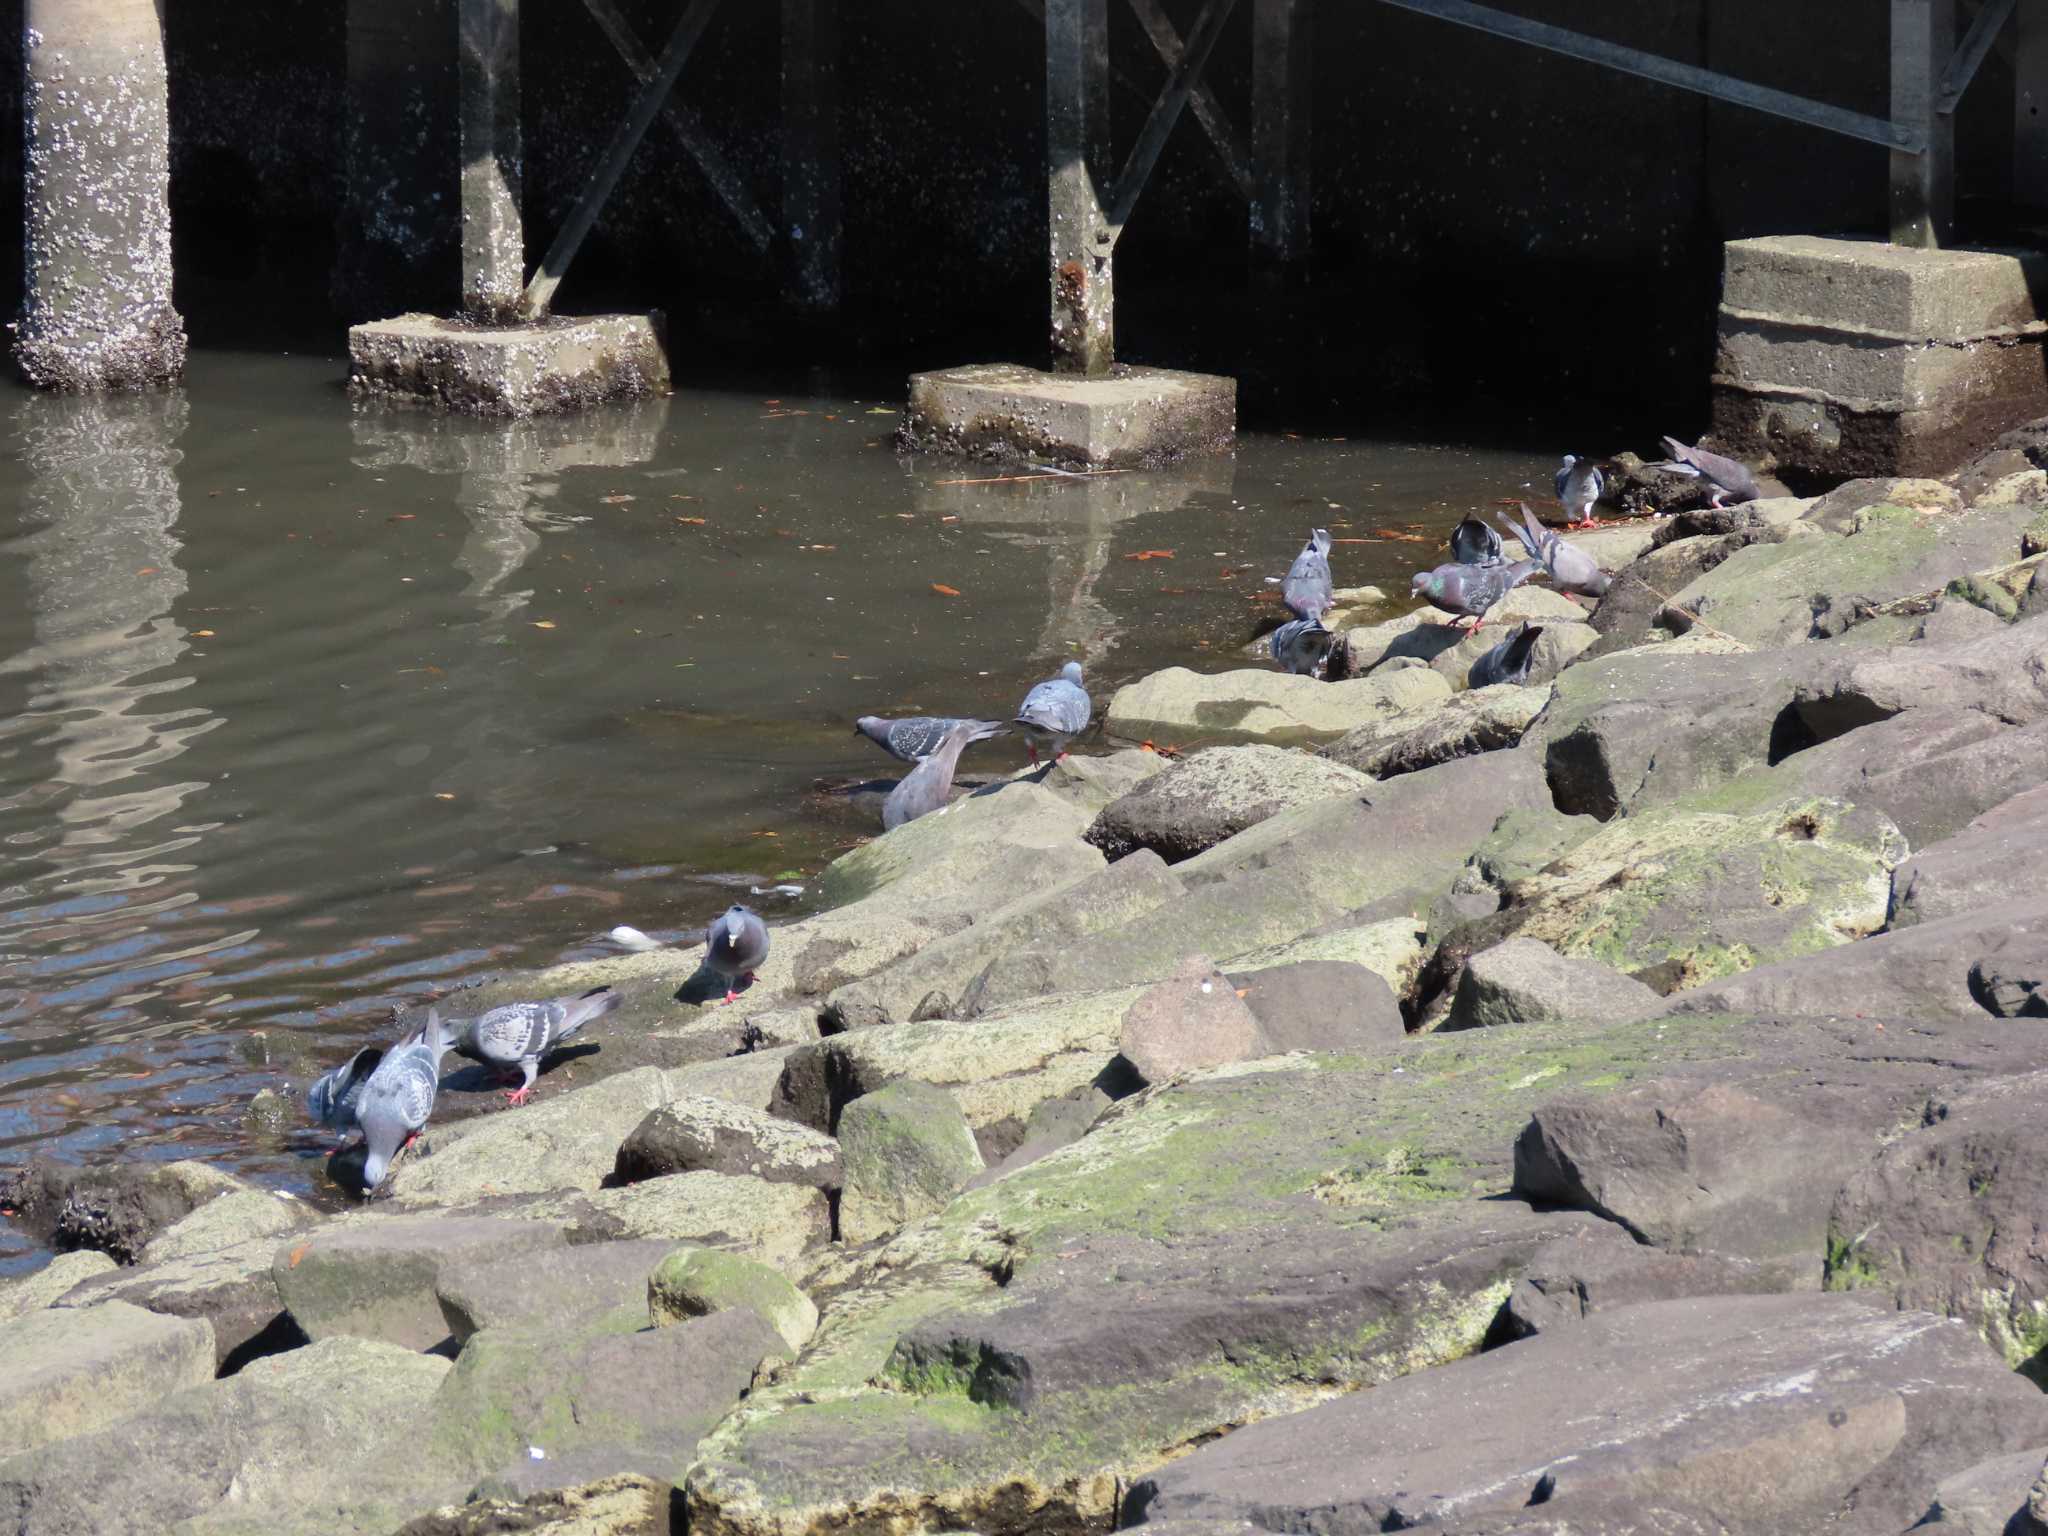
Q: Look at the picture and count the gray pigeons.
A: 15